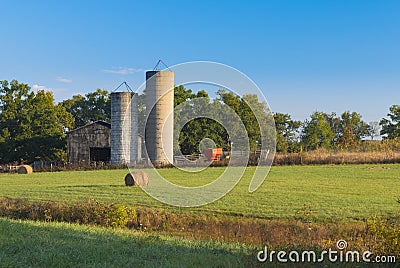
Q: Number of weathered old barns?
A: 1